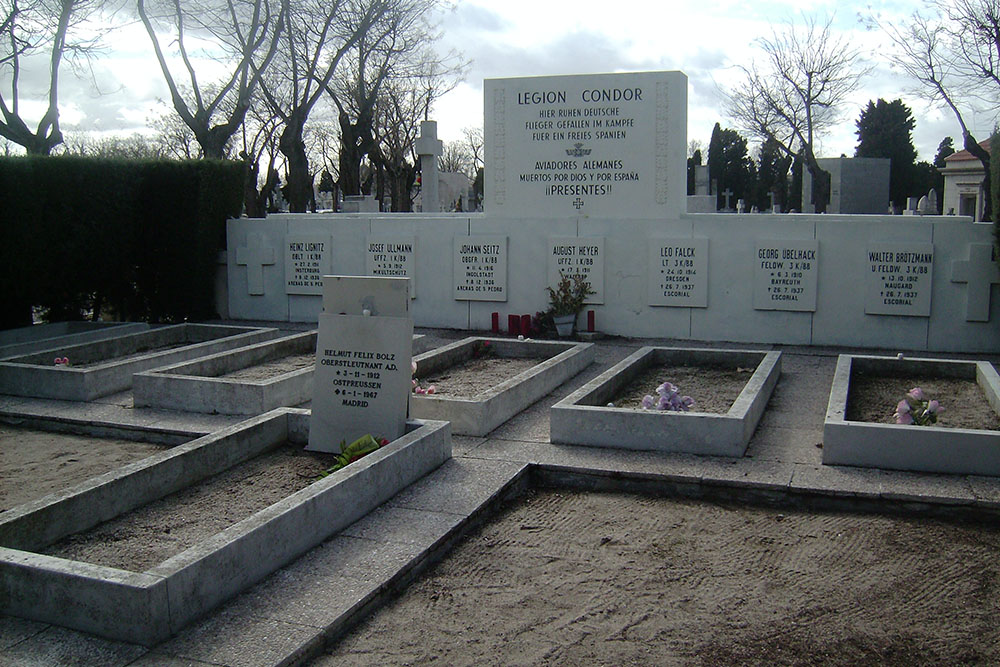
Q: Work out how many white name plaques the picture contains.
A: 7